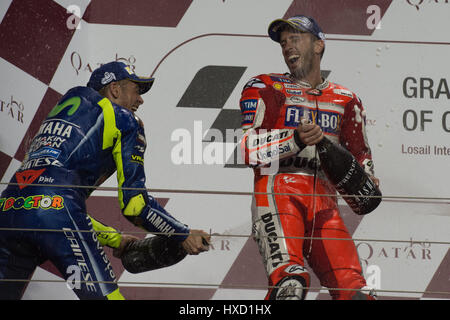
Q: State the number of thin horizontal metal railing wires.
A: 3